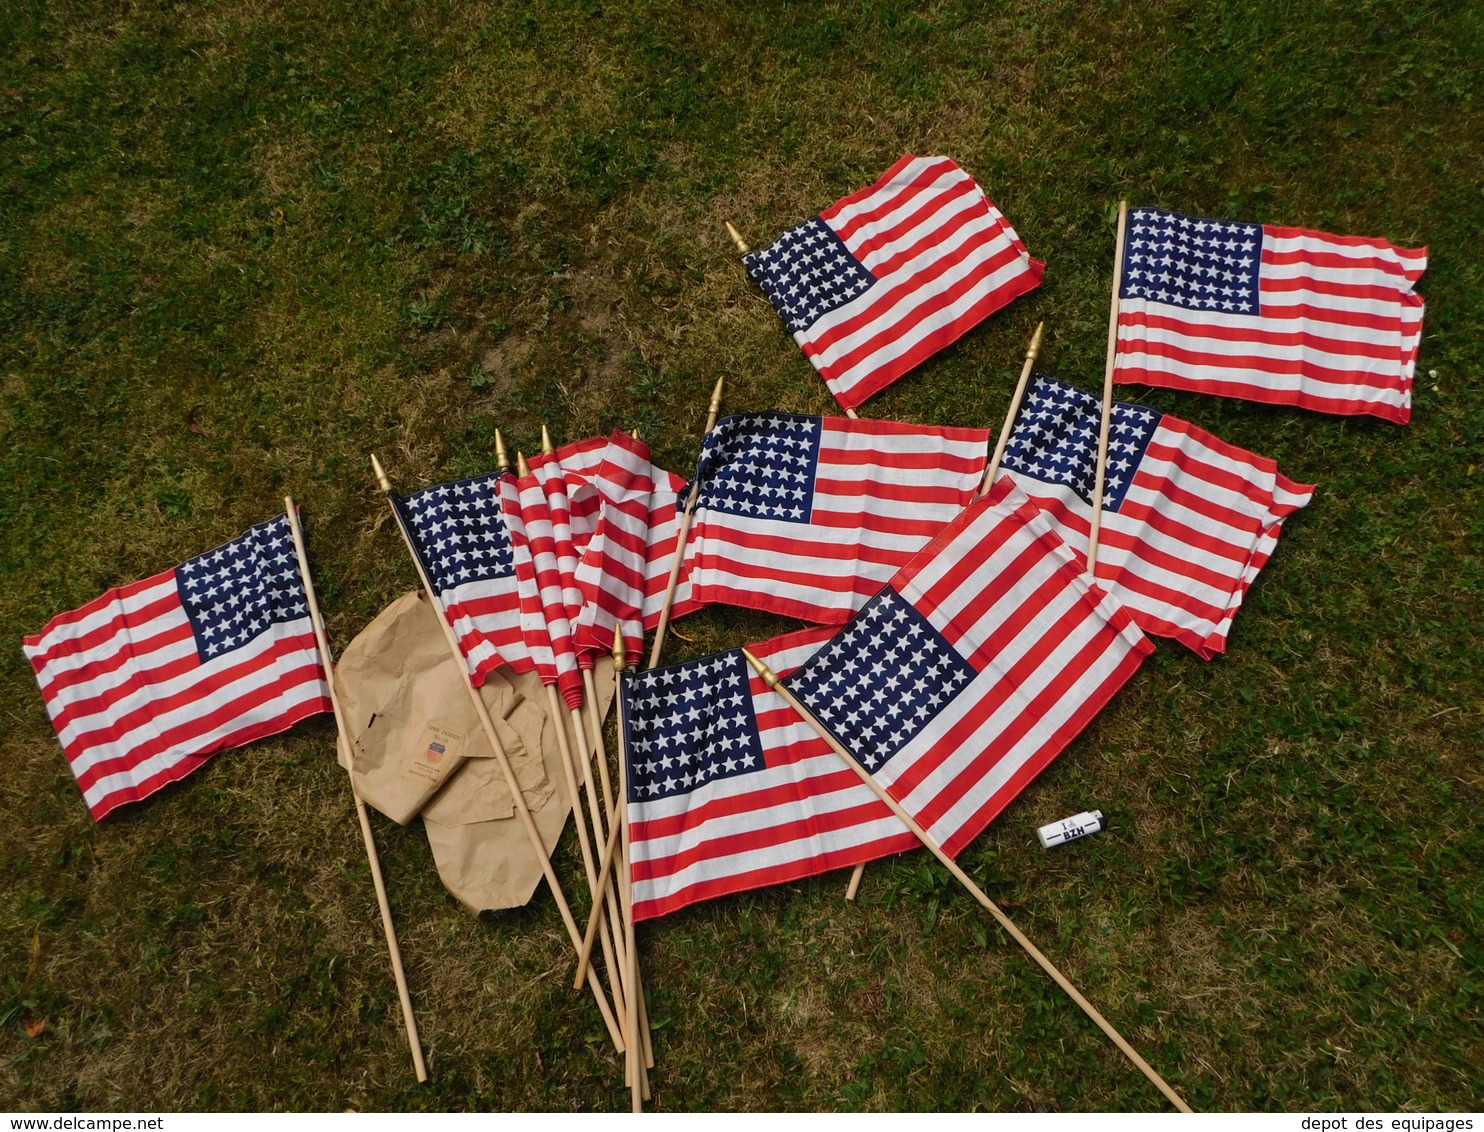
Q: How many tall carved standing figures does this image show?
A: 0